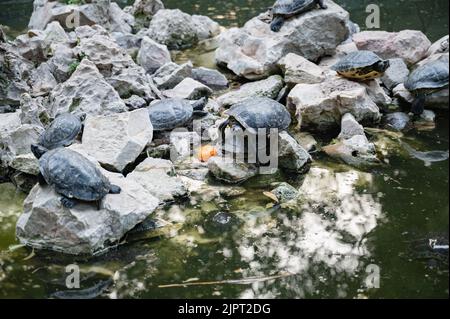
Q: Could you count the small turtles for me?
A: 7